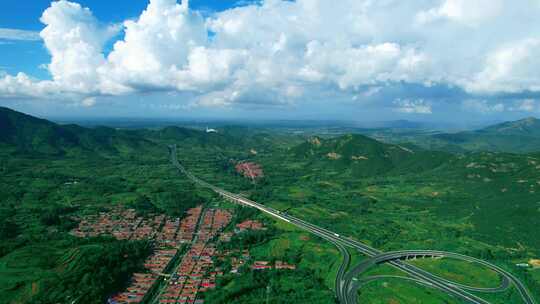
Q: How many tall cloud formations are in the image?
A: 2